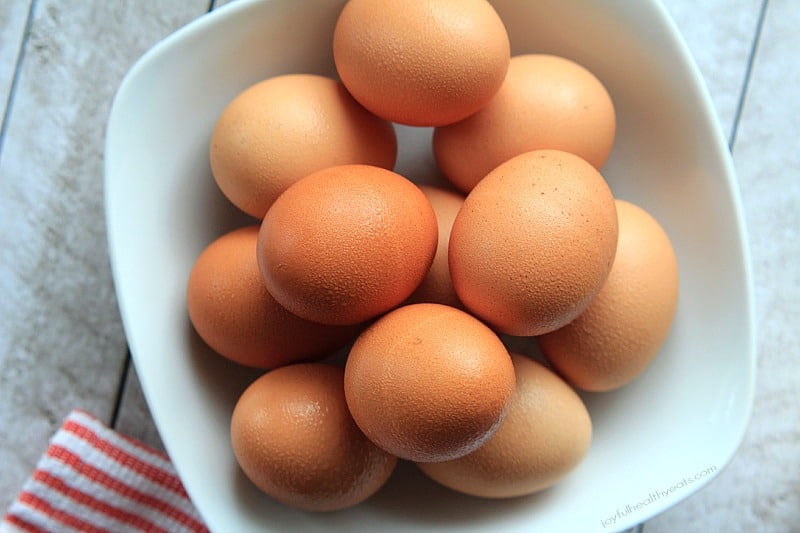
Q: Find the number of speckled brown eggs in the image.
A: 11